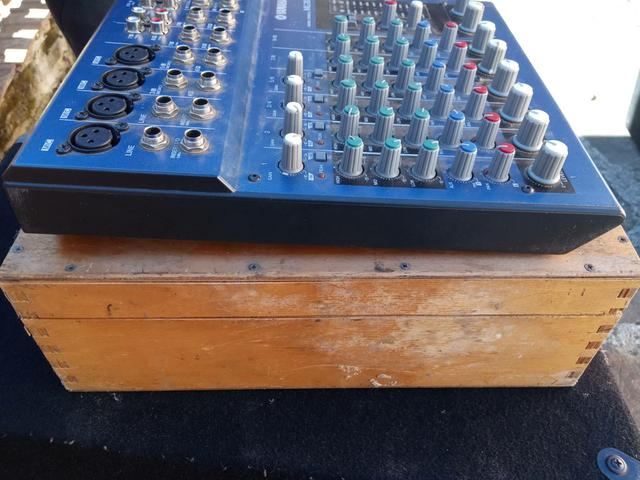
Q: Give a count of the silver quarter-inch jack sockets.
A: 14